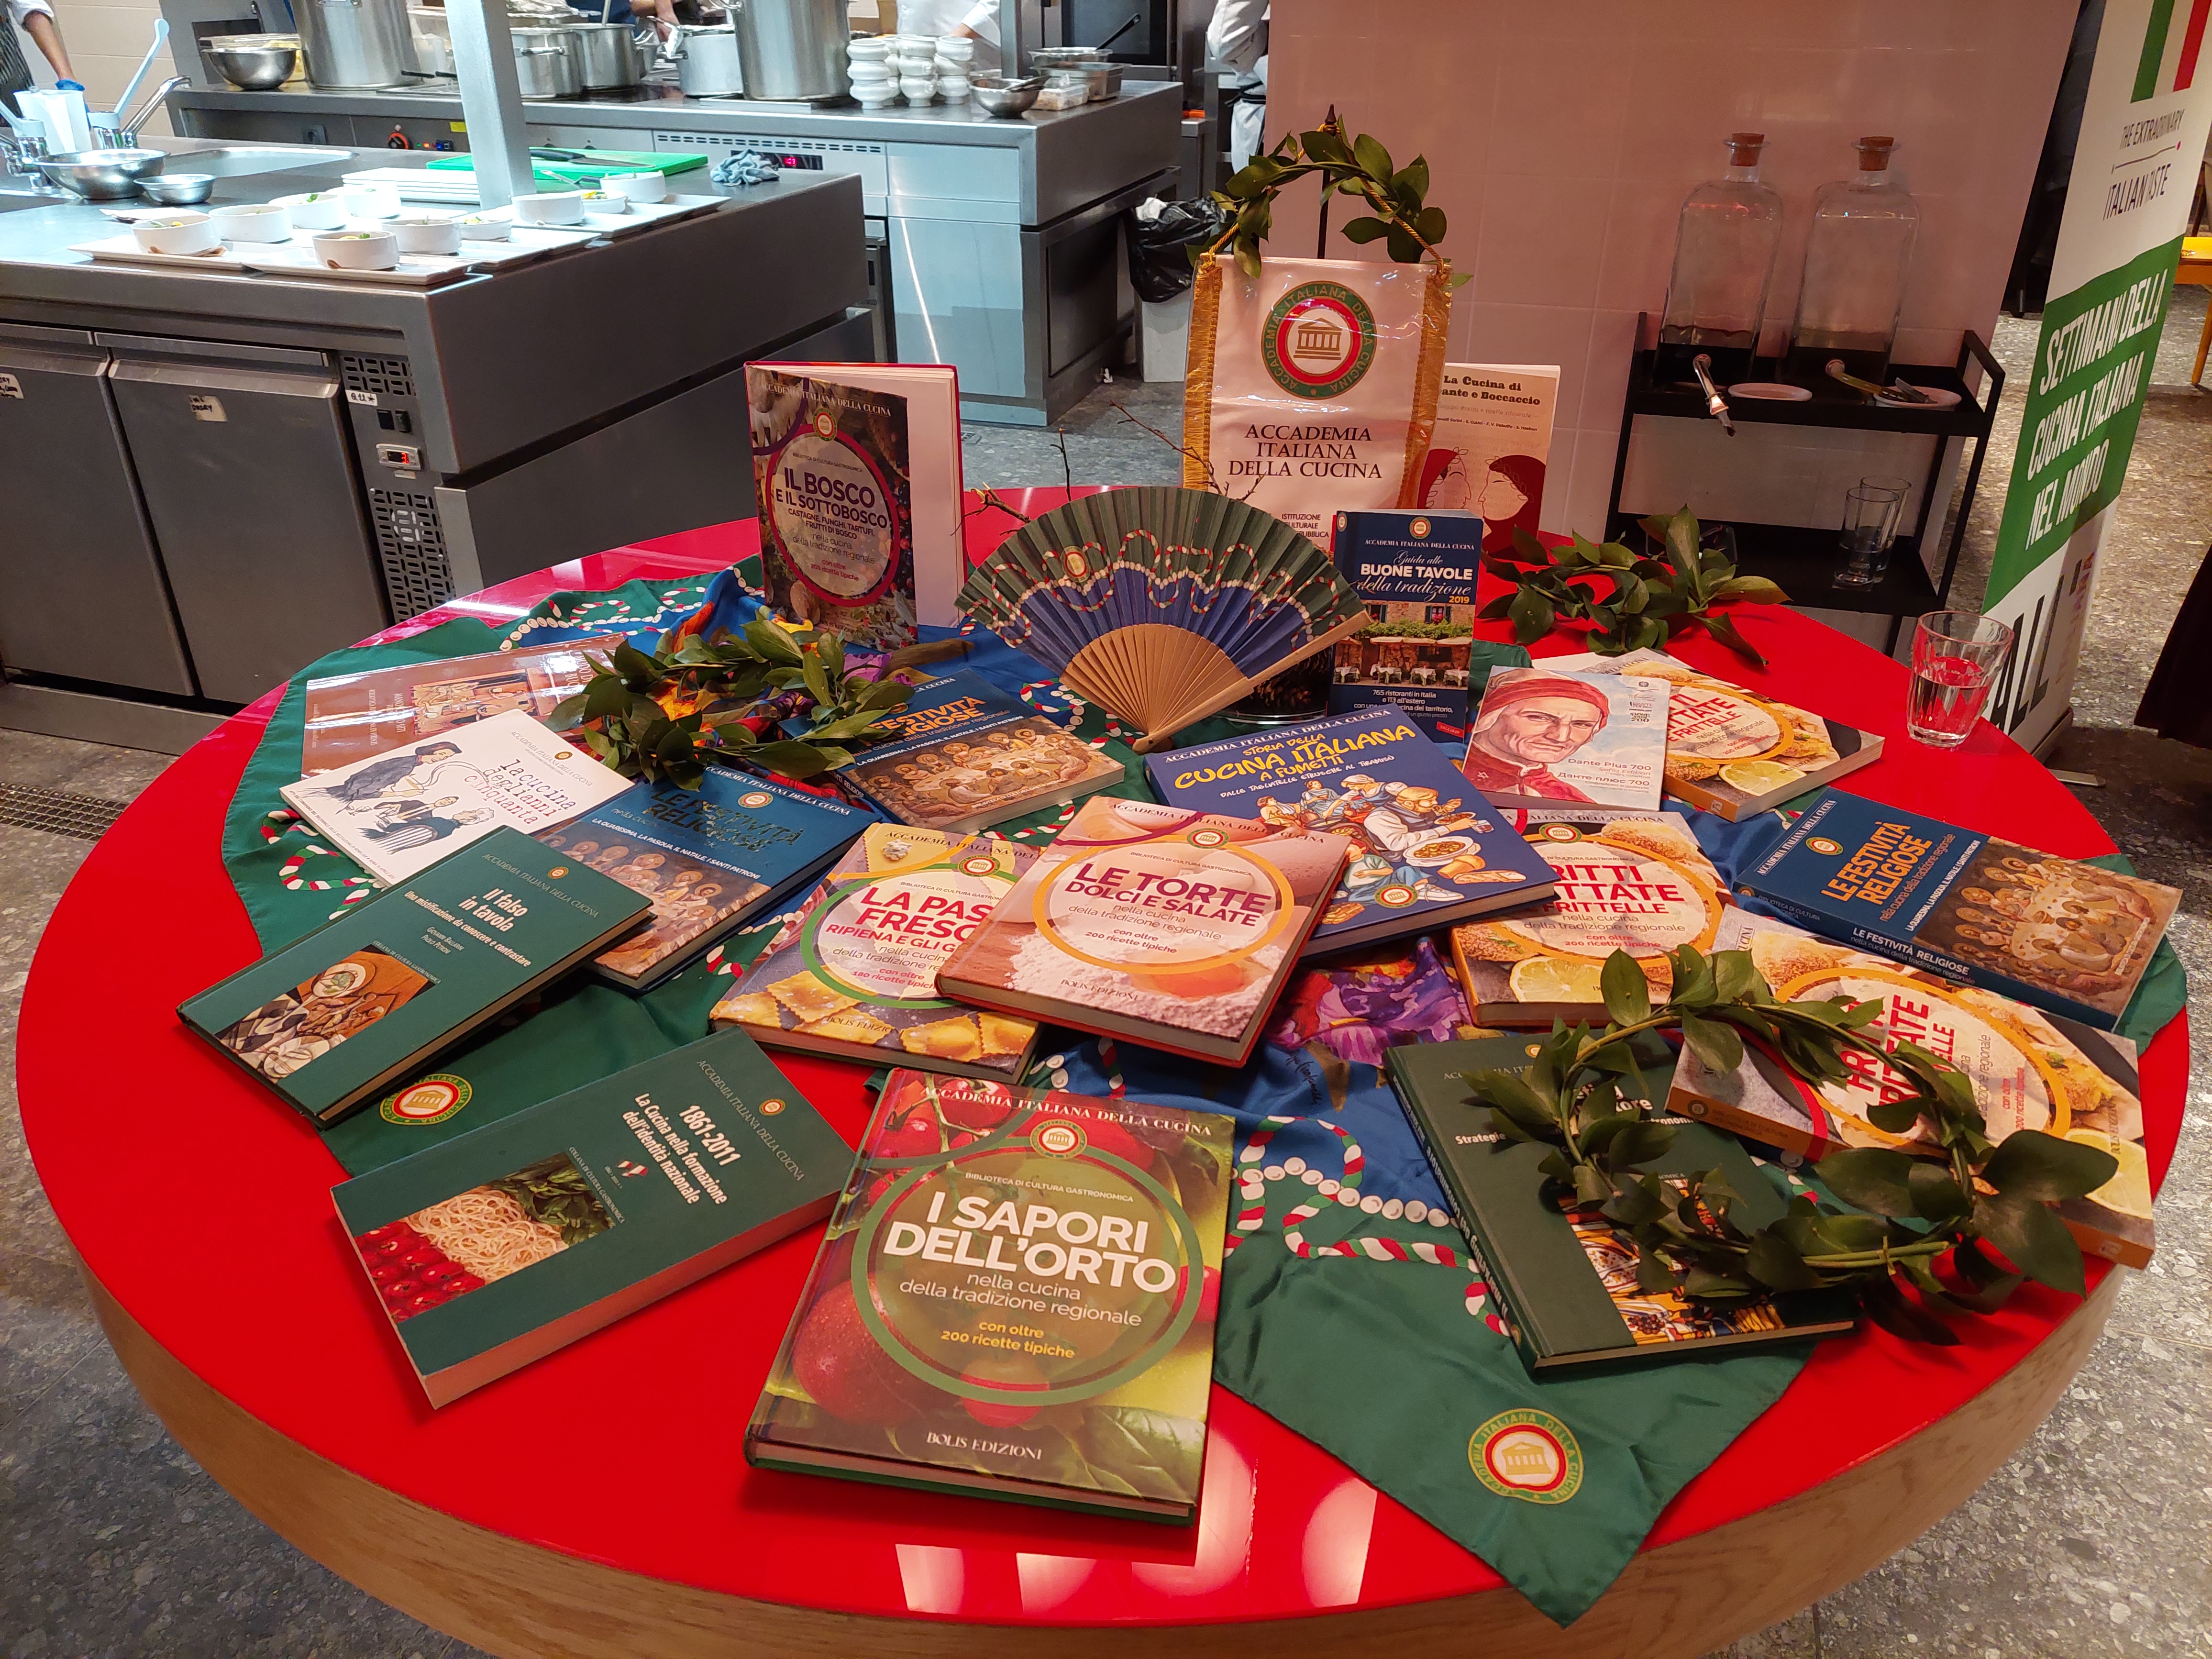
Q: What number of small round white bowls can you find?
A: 10